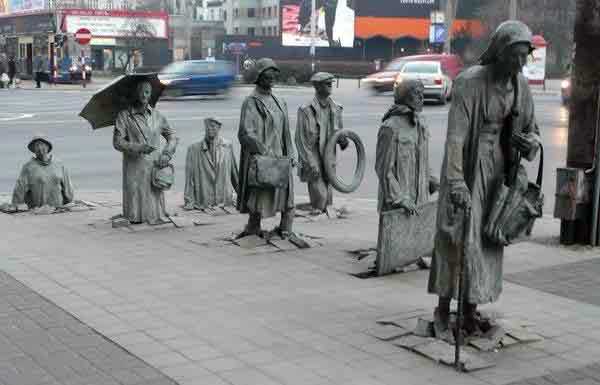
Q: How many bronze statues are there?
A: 7